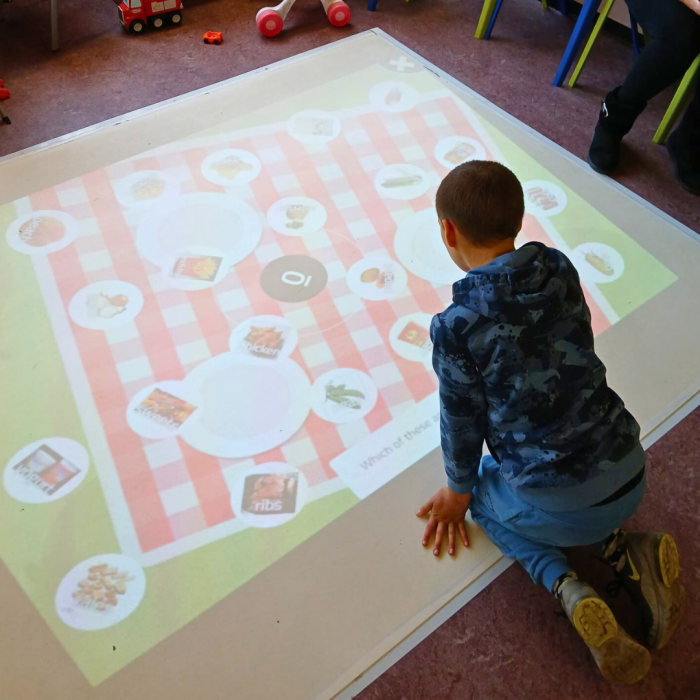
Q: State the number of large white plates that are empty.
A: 3